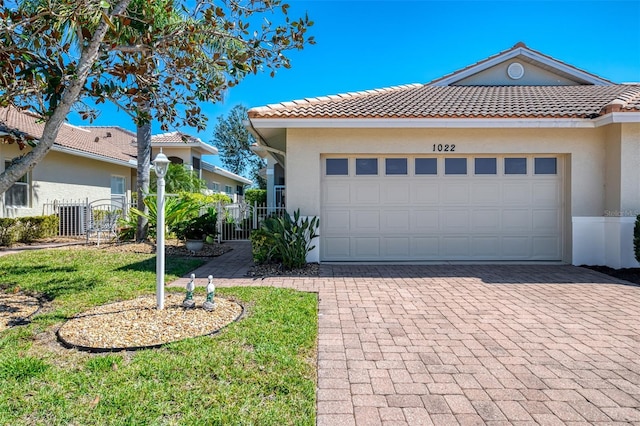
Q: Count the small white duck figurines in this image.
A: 2